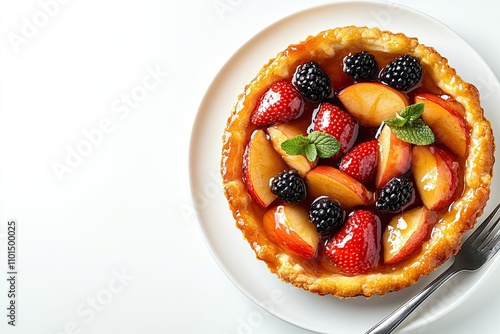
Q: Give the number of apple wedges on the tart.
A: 9